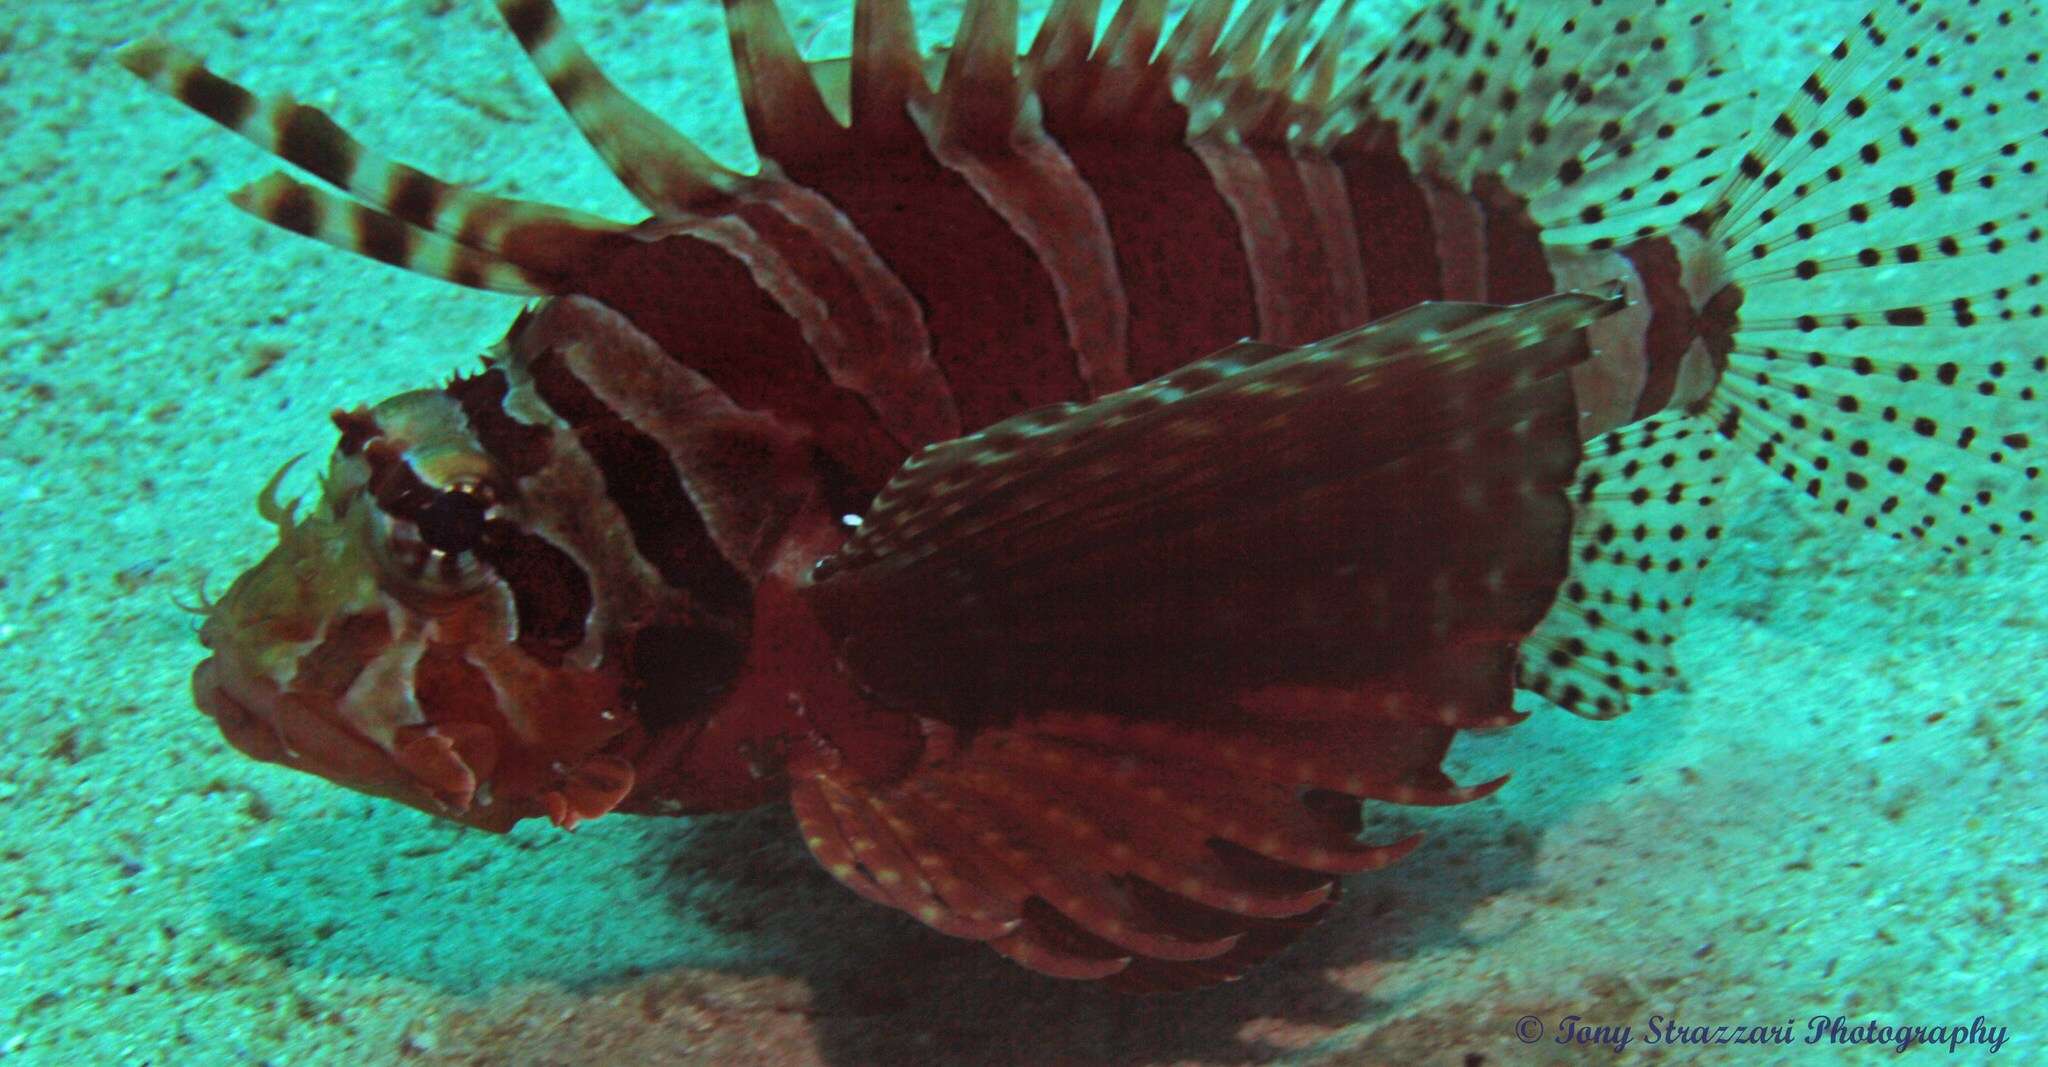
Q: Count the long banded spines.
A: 3